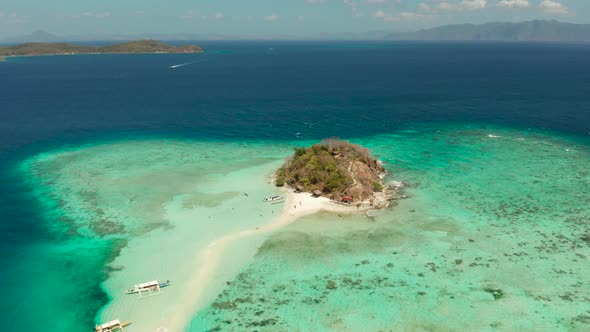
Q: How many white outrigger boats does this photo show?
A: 3